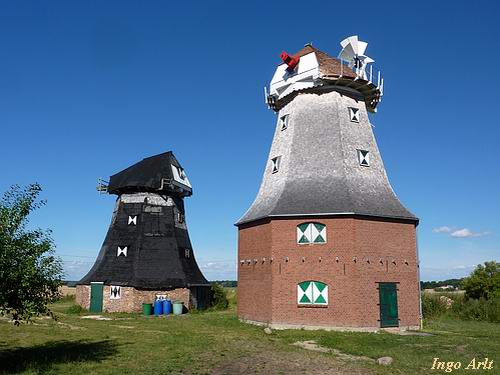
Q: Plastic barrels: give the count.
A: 4